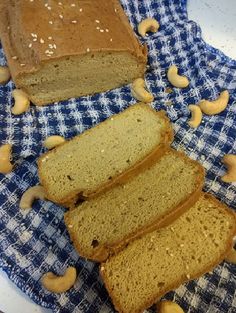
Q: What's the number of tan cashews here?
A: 14